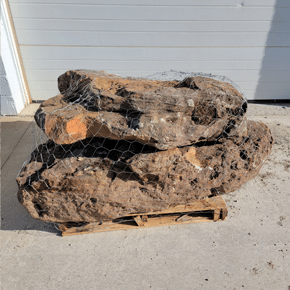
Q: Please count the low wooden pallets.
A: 1